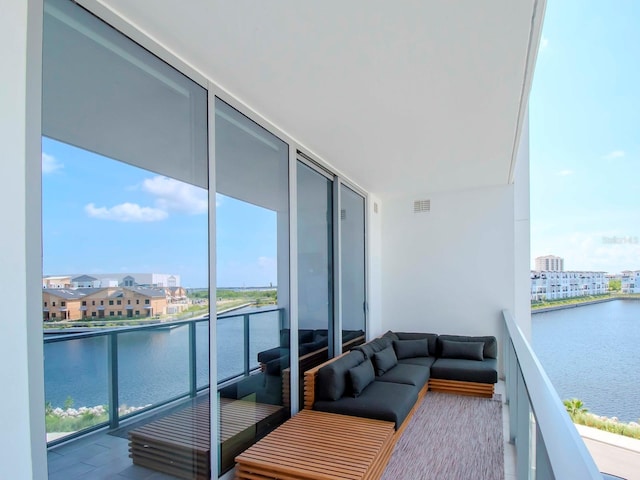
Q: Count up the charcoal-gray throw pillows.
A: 4